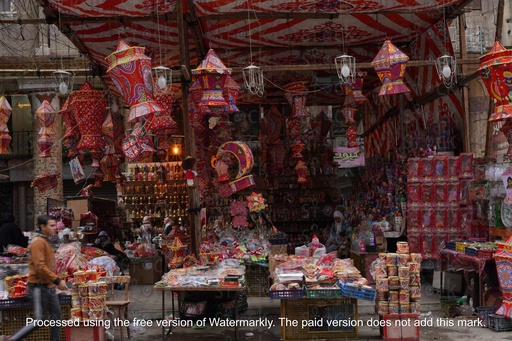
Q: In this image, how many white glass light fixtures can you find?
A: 5